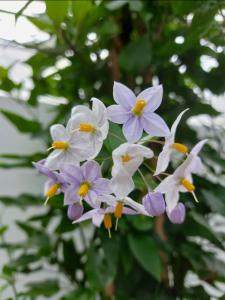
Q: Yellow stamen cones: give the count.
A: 10